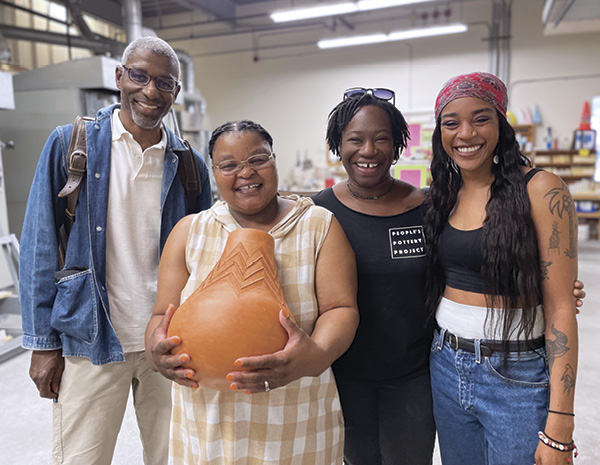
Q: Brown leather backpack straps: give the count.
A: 2